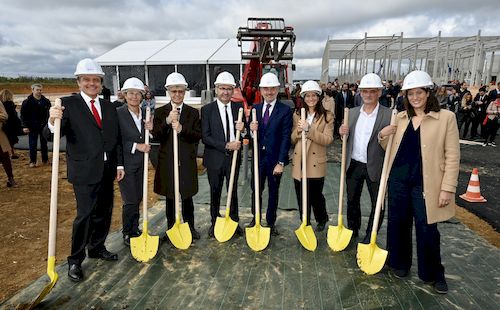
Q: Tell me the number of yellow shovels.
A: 8